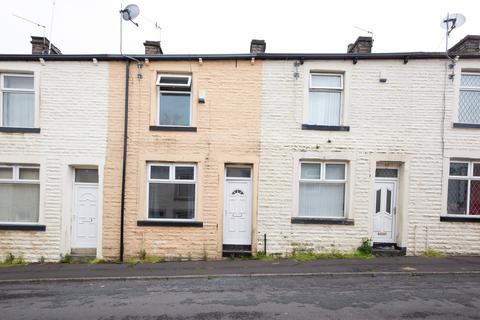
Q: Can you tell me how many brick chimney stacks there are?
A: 5